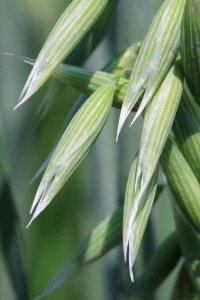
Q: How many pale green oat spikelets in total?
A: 5